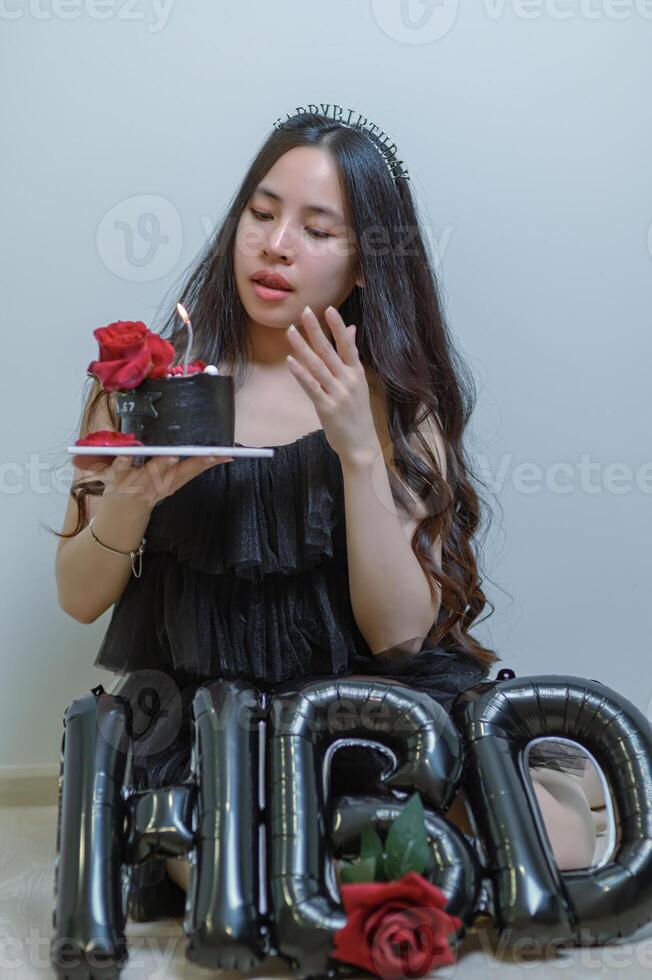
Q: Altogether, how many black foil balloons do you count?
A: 3